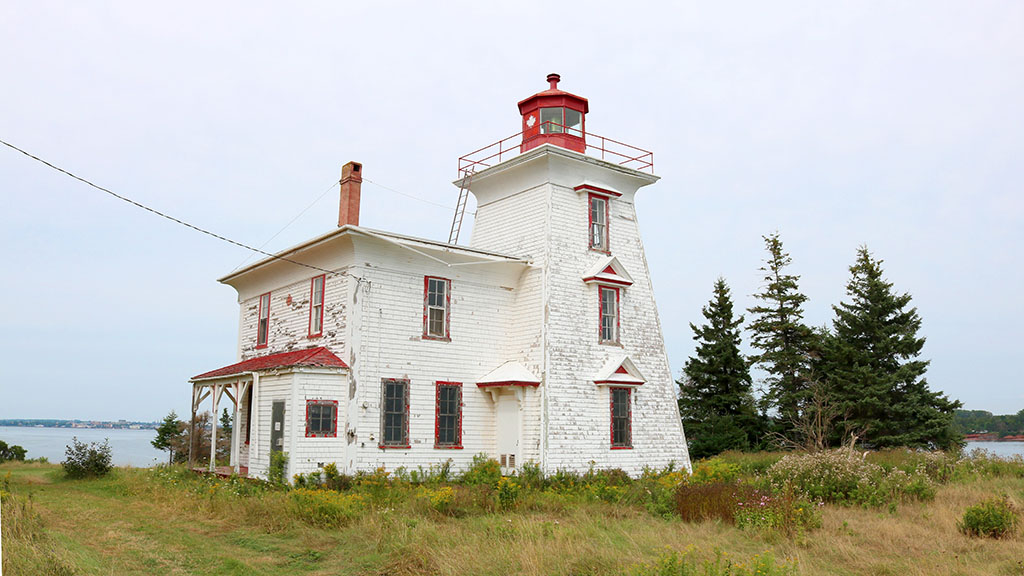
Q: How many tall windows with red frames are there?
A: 8